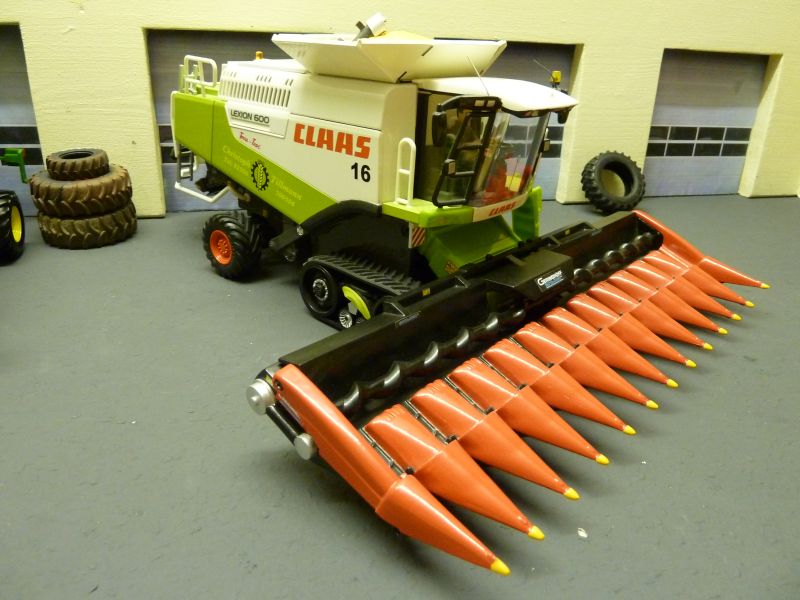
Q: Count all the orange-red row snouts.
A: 13